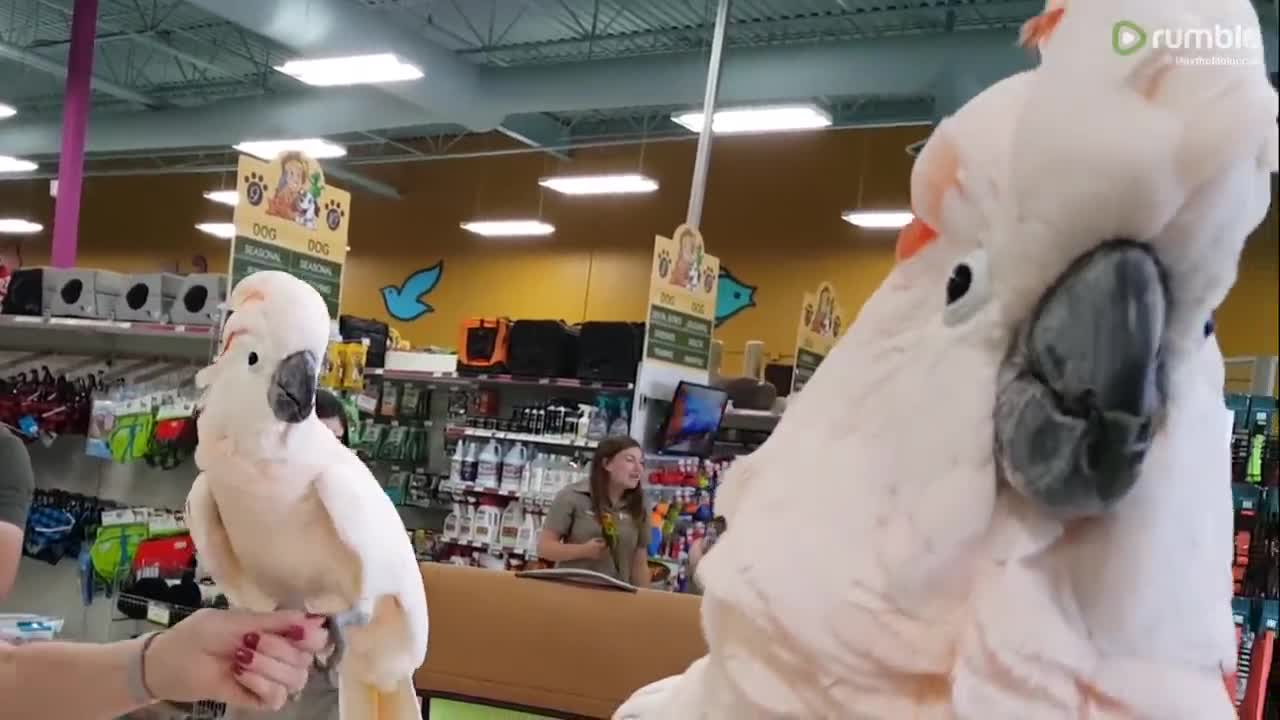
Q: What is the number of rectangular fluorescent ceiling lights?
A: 11